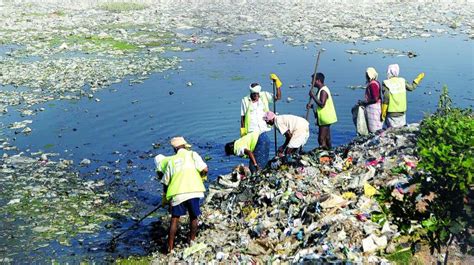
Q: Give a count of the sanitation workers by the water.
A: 8